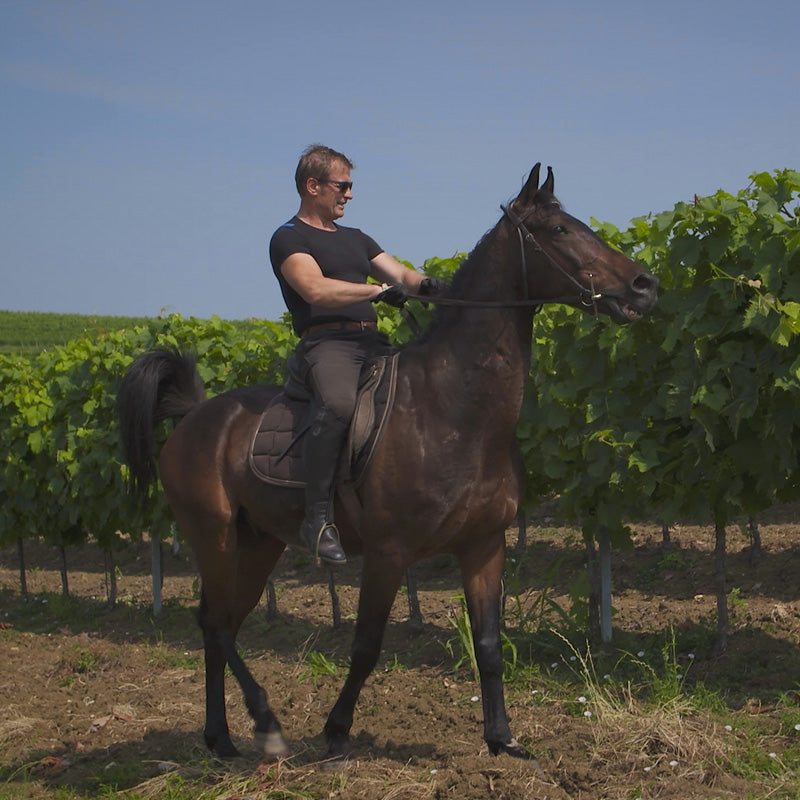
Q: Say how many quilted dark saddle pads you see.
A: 1